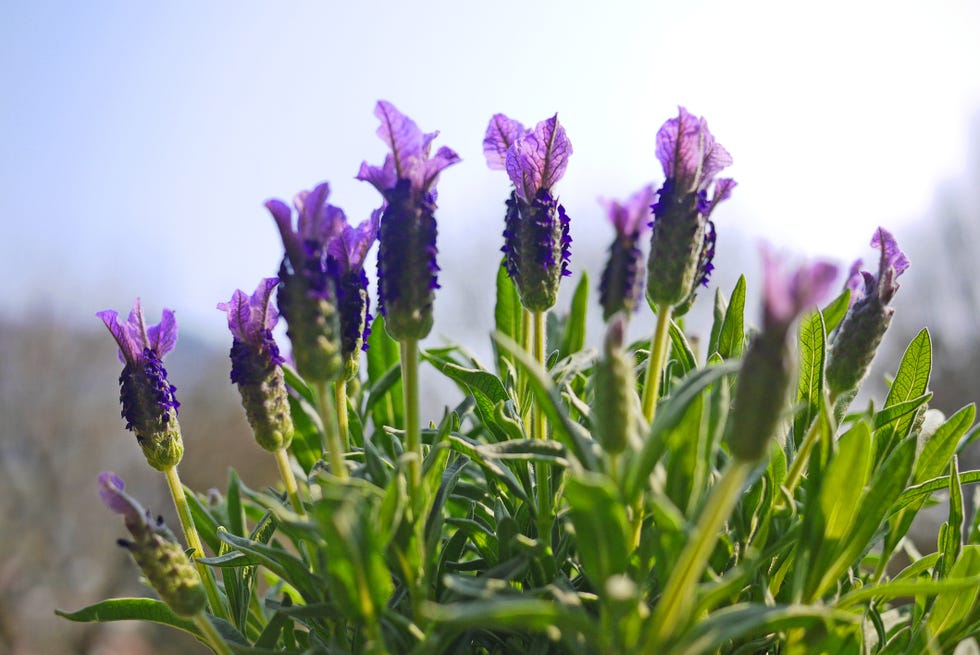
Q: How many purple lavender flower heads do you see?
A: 11